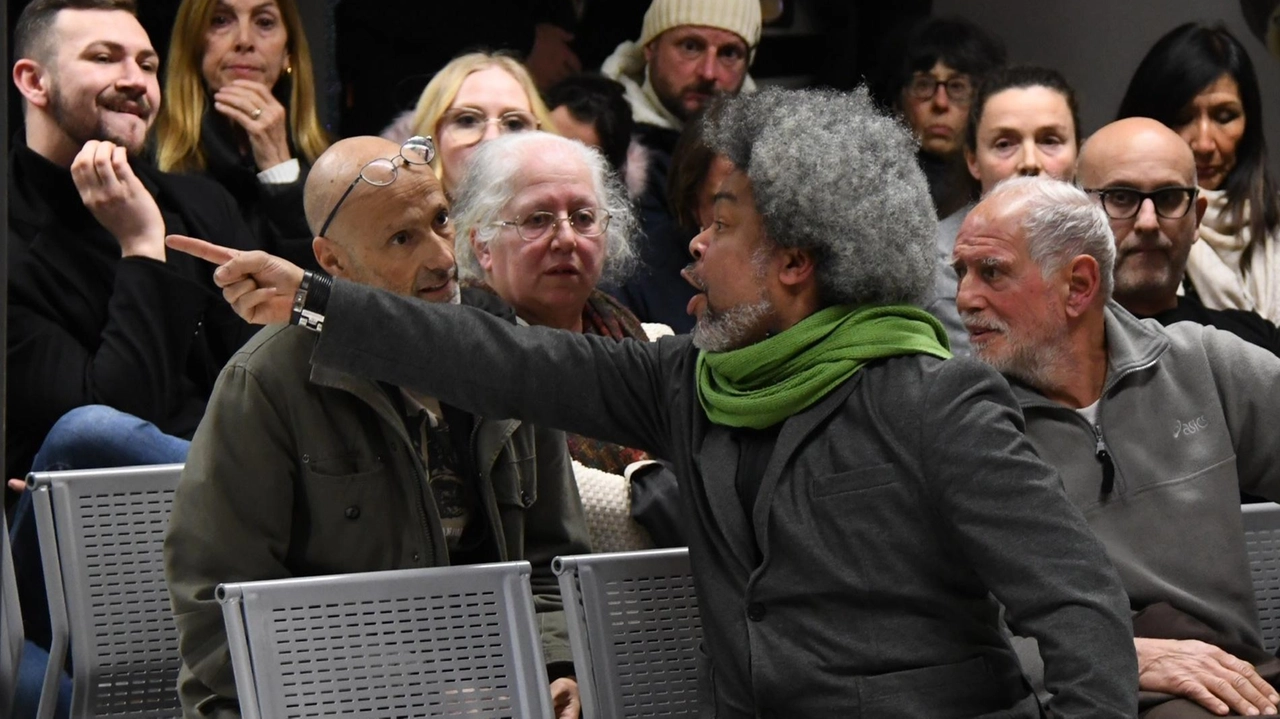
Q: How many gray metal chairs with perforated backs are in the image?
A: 4